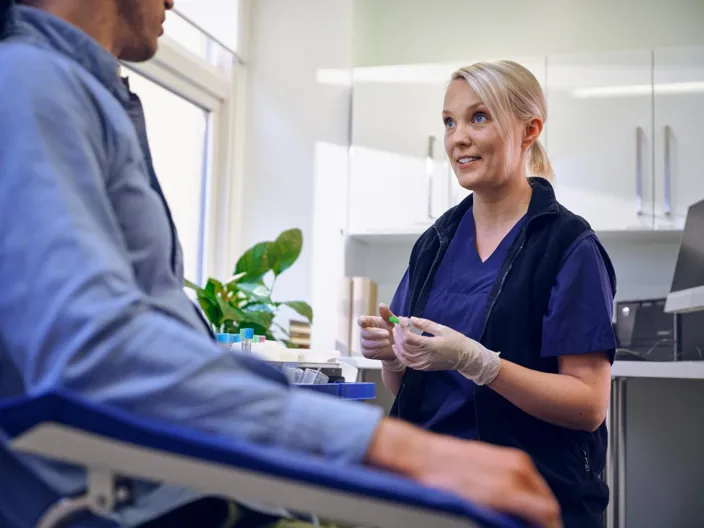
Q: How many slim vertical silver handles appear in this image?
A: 3